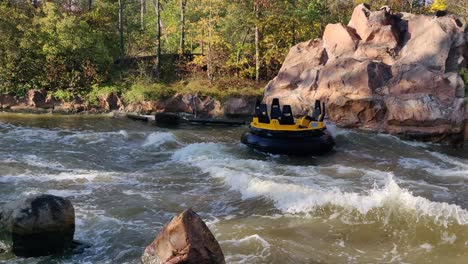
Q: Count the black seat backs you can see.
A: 6